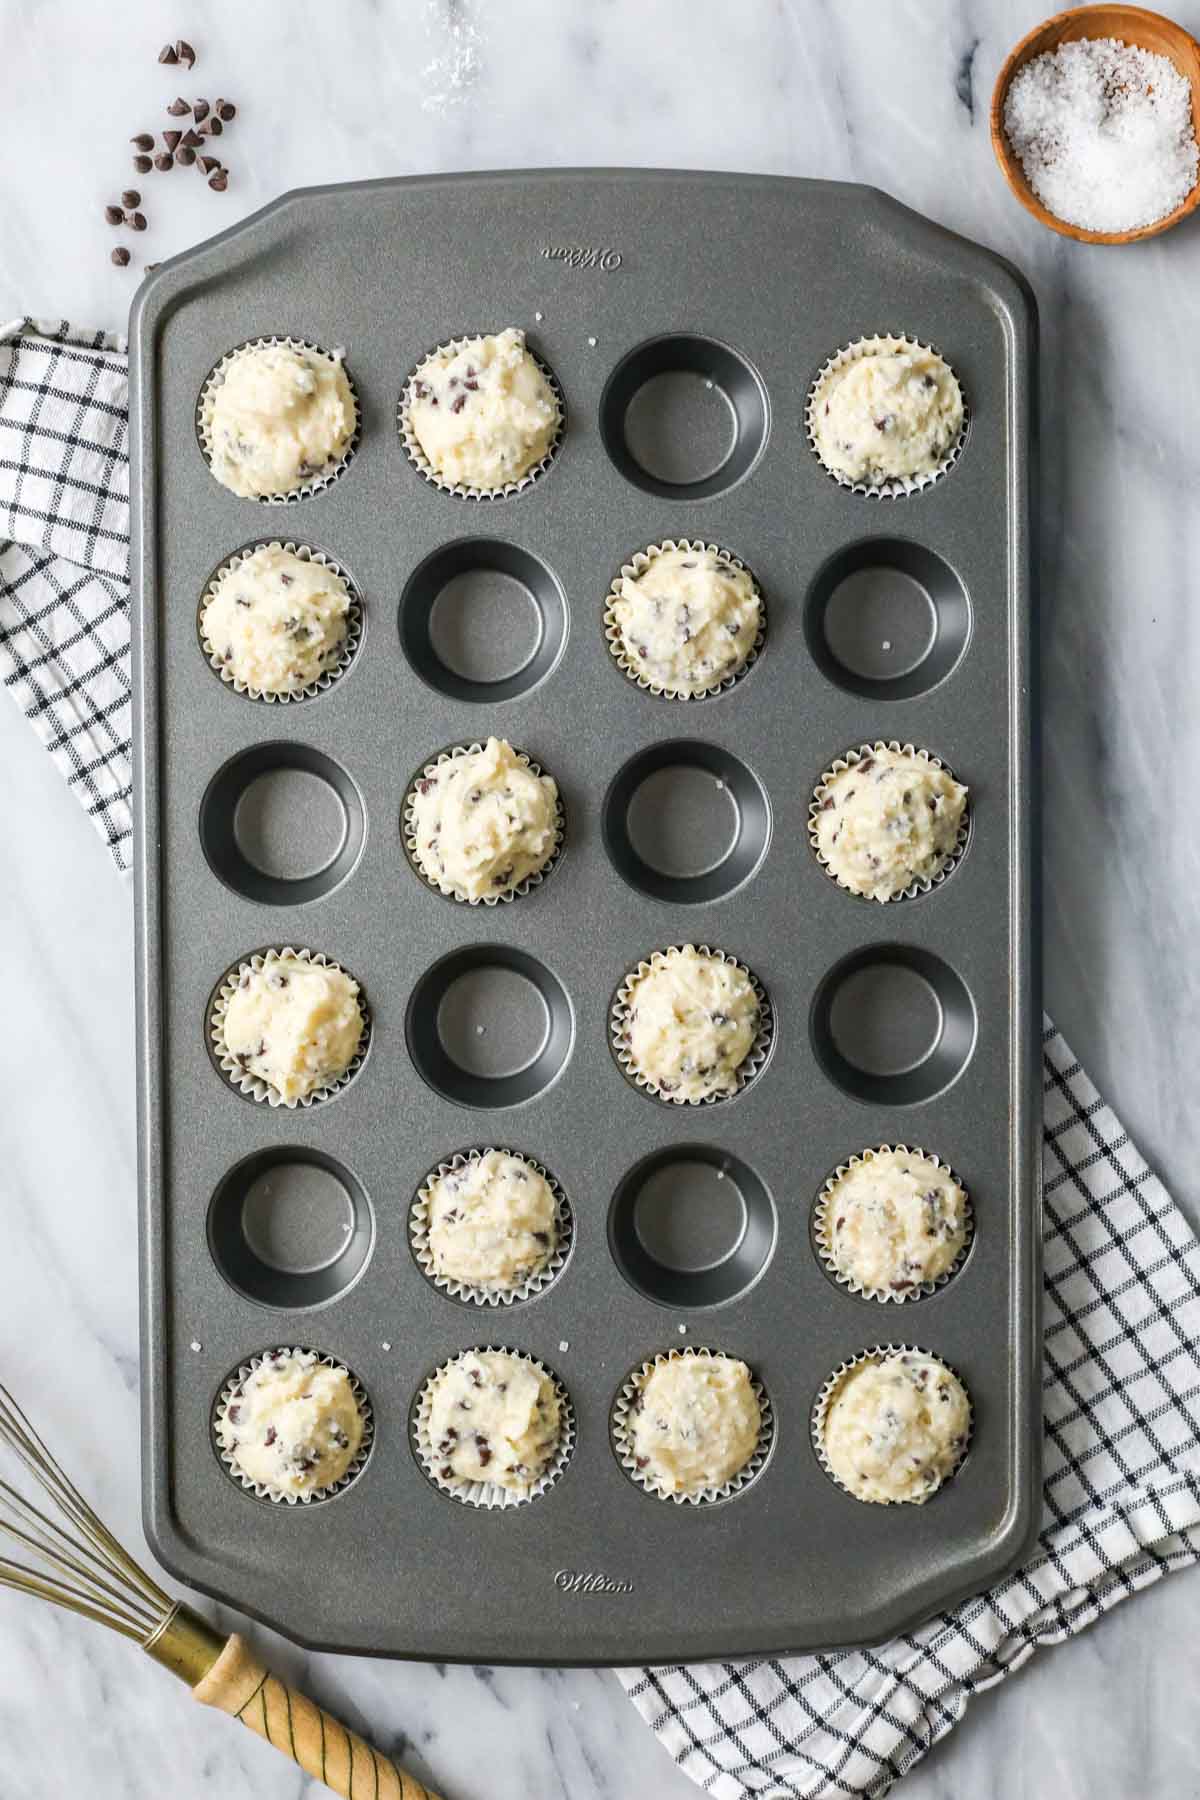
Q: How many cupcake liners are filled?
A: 15